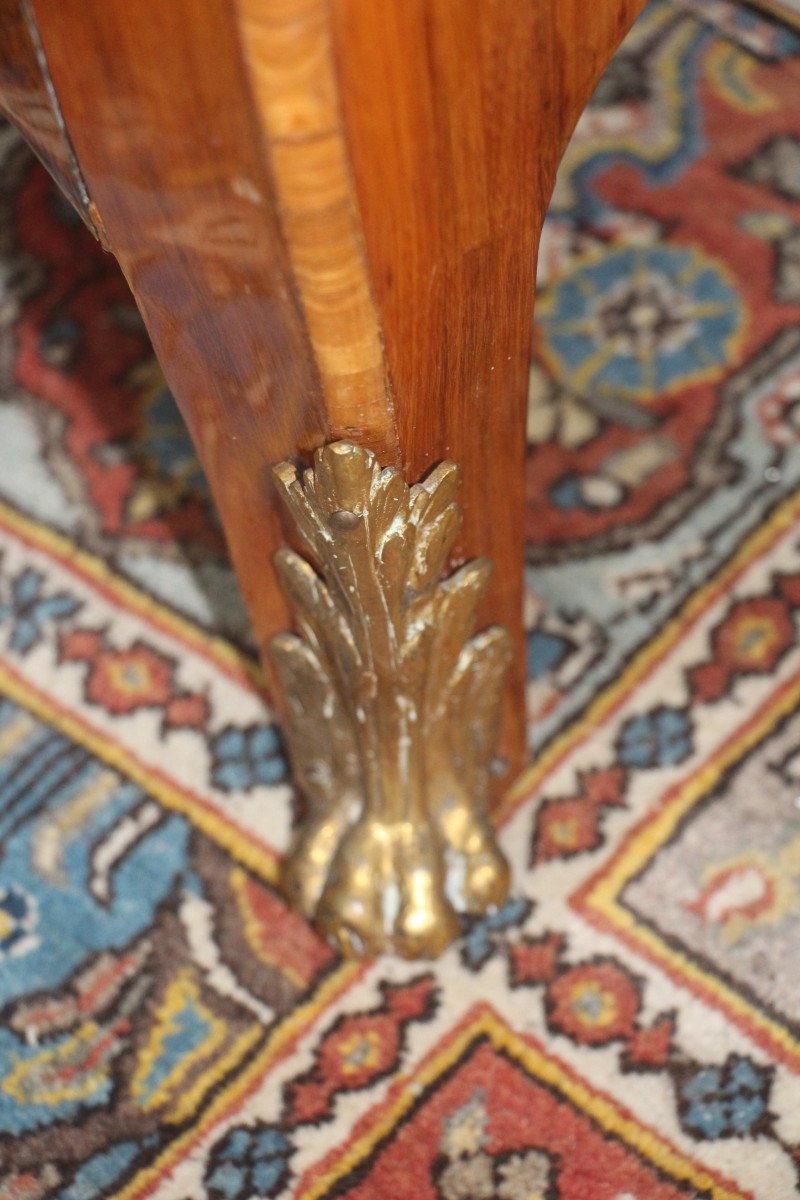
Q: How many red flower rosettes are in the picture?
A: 5